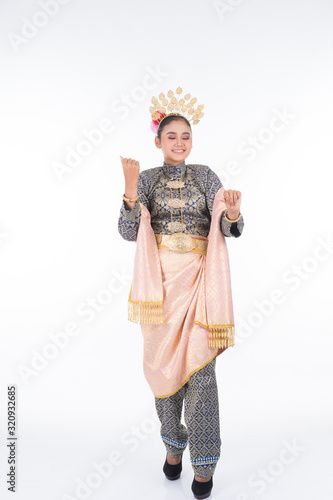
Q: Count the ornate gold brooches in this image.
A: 3